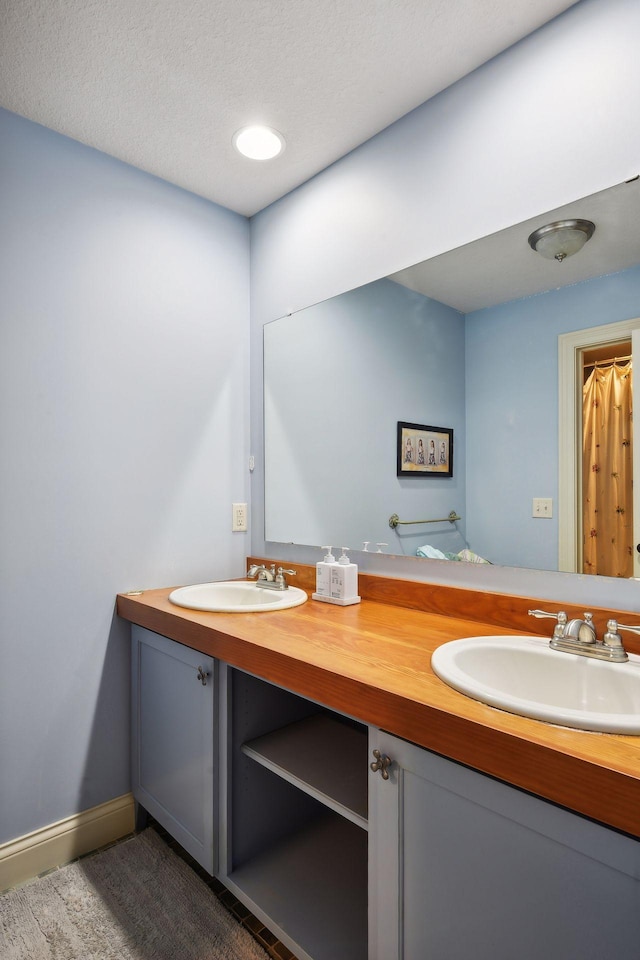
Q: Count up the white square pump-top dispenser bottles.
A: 2